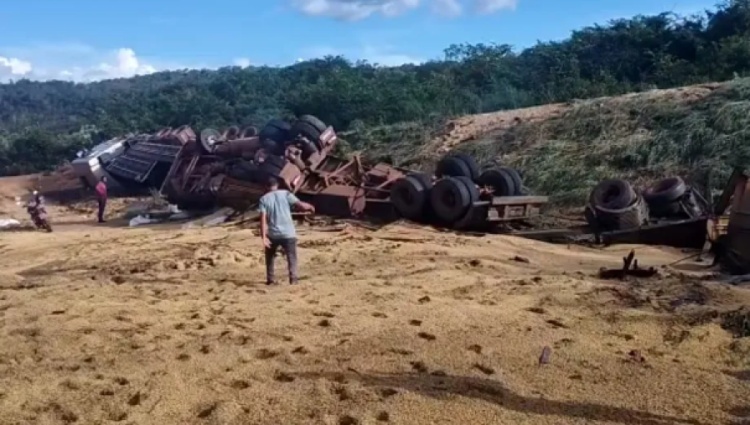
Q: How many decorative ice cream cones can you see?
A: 0